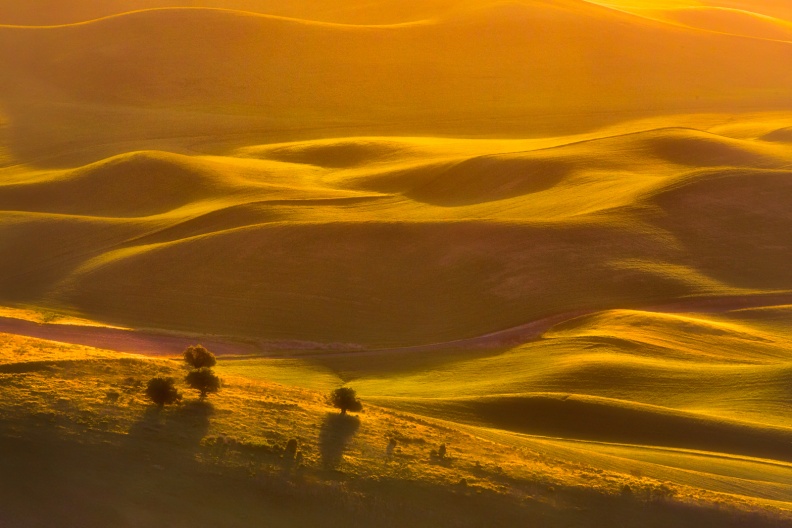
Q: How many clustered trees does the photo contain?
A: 3